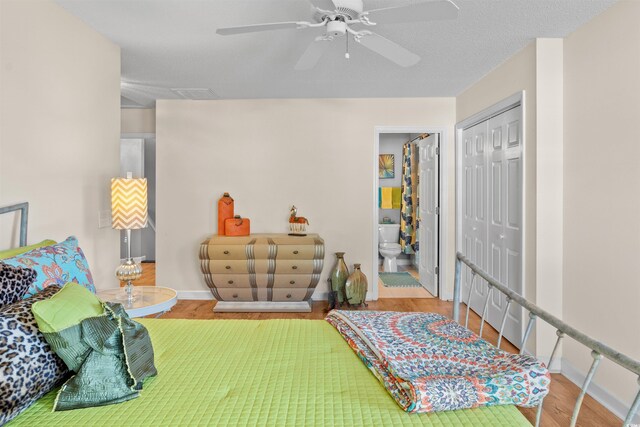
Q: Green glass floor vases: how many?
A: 2